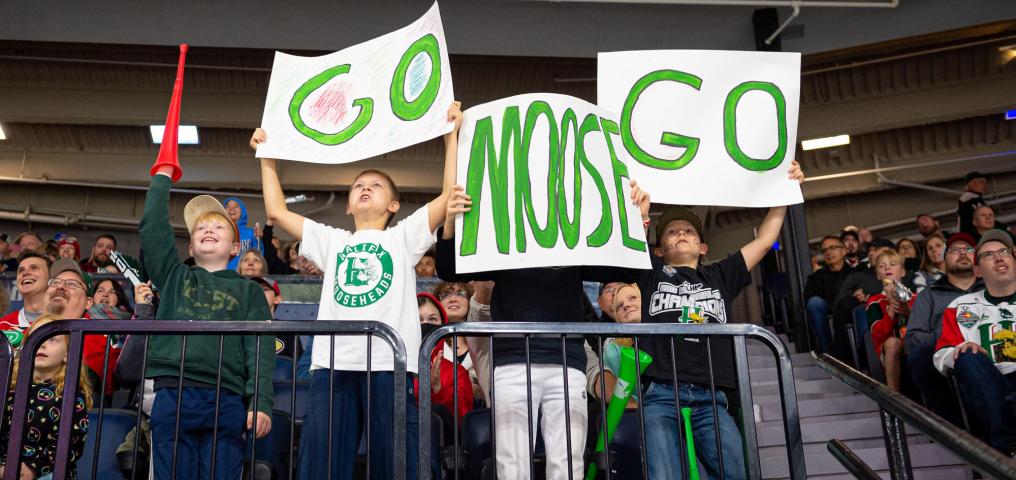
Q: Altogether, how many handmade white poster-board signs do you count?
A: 3